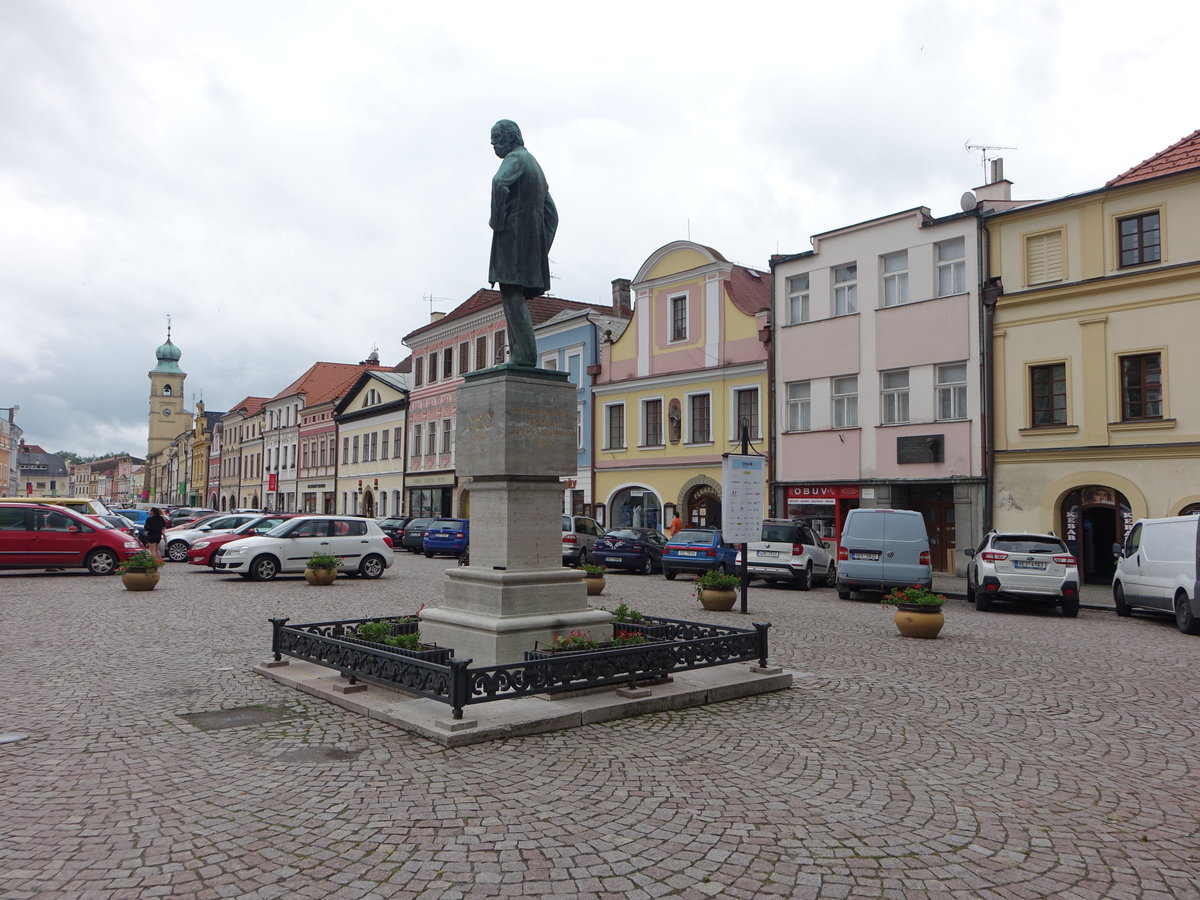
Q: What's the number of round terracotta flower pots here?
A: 5